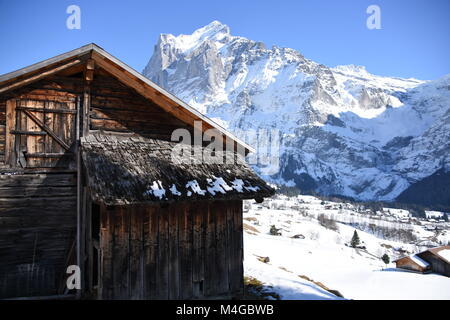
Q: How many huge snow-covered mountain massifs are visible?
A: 1